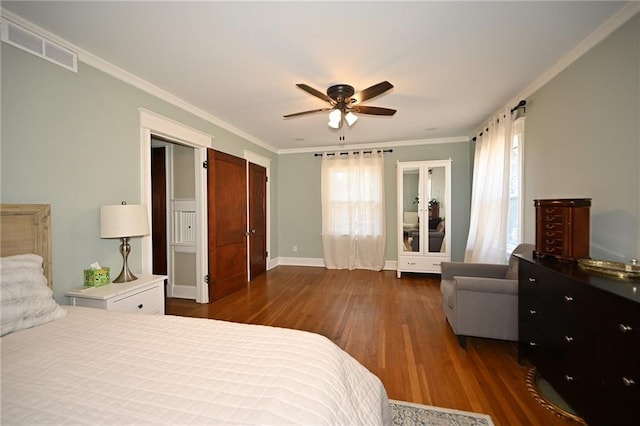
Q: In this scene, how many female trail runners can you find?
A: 0